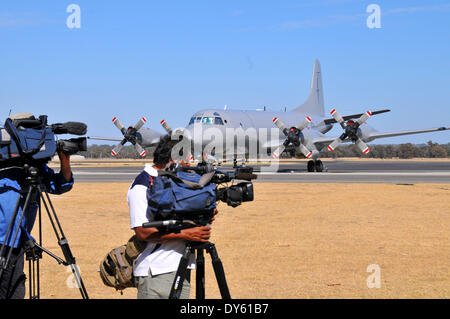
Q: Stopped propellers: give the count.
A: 4